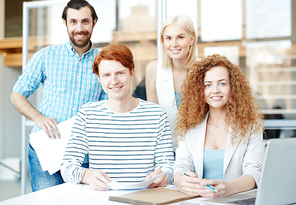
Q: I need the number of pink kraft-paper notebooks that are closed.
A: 0